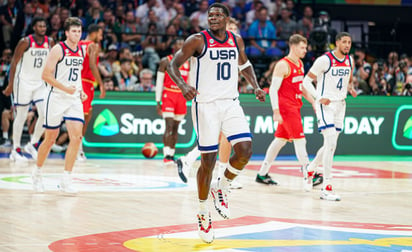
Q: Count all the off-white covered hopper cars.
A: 0